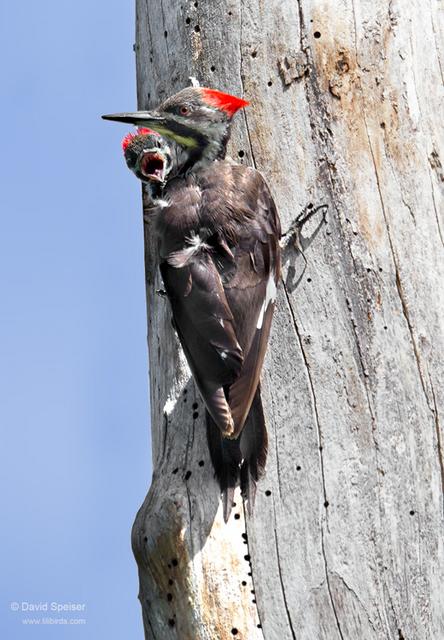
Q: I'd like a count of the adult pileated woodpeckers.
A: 1